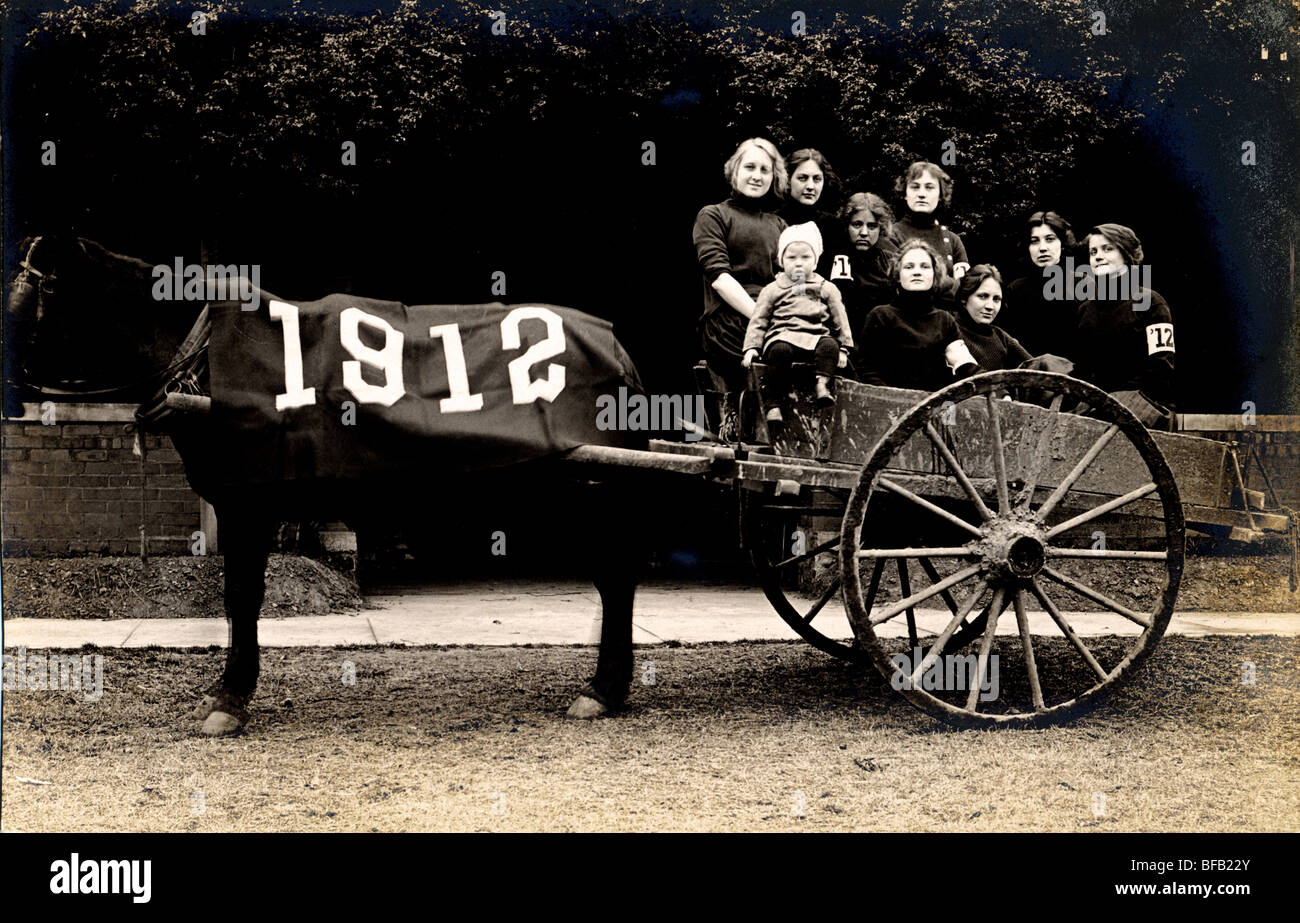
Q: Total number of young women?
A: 8